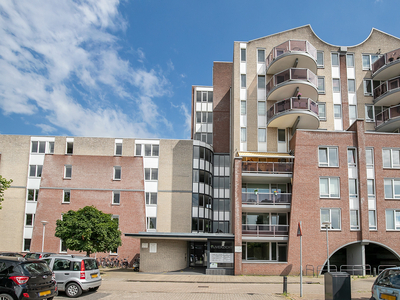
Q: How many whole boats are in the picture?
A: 0